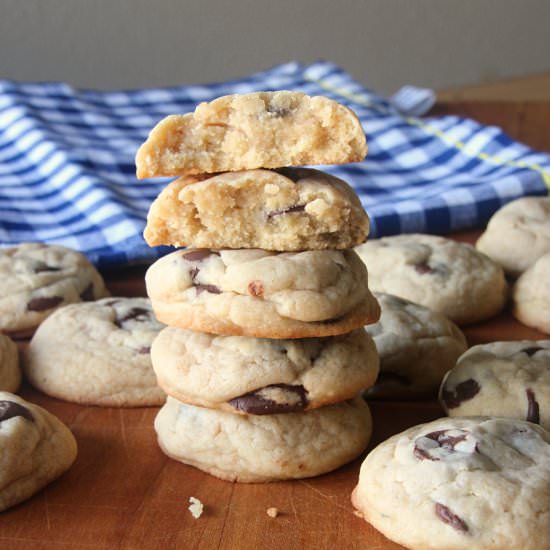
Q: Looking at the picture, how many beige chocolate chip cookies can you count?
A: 15